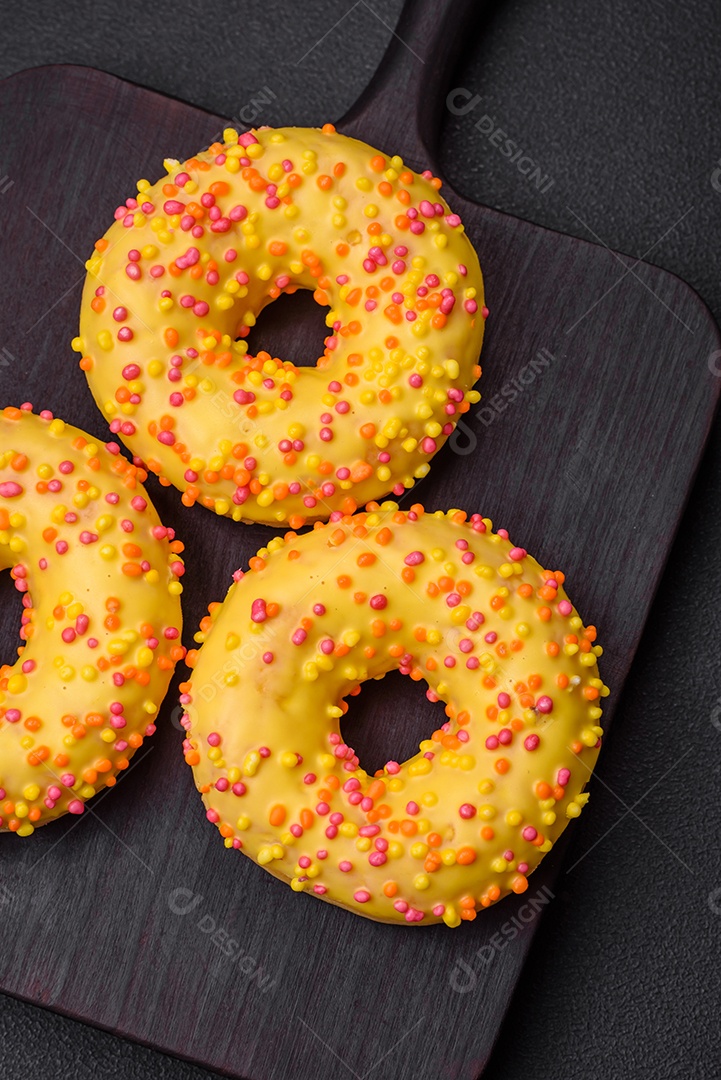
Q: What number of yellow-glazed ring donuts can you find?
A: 3